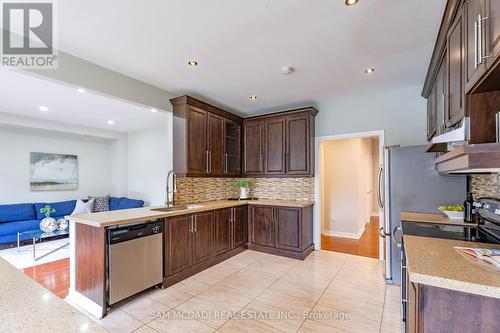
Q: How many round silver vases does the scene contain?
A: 2